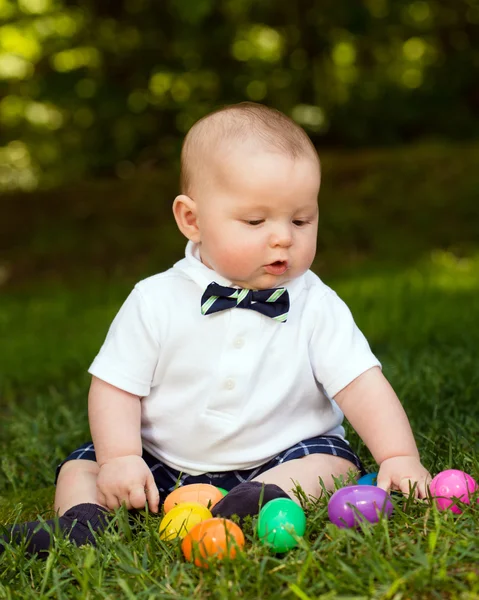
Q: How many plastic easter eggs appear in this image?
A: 8